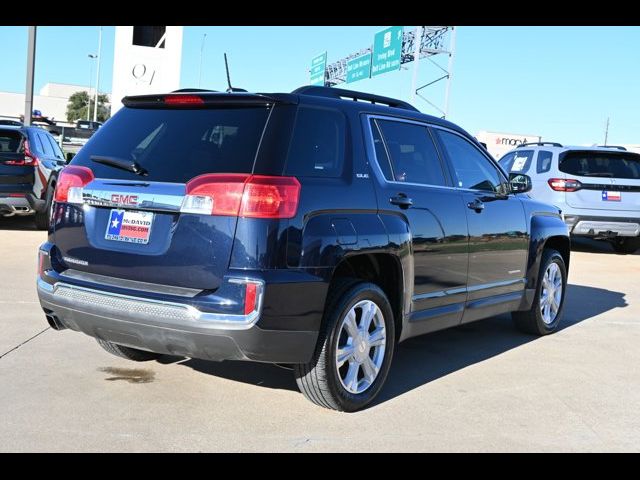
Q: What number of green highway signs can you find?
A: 3